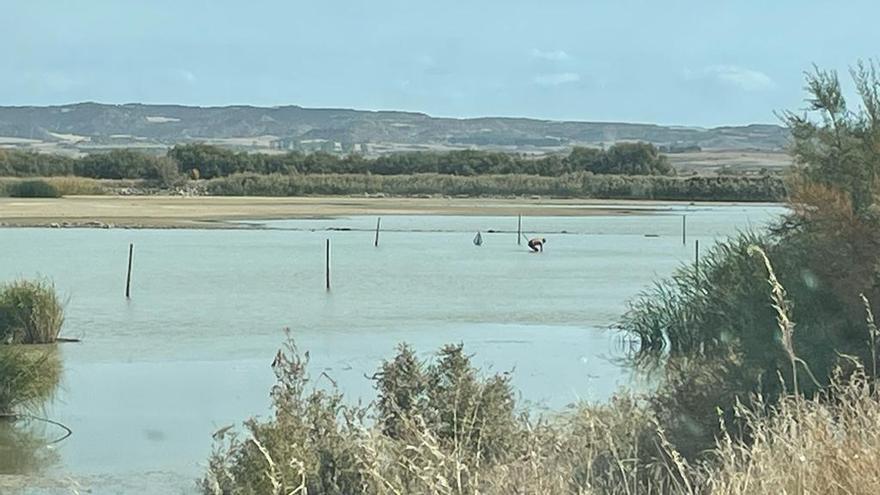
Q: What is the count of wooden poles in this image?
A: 6